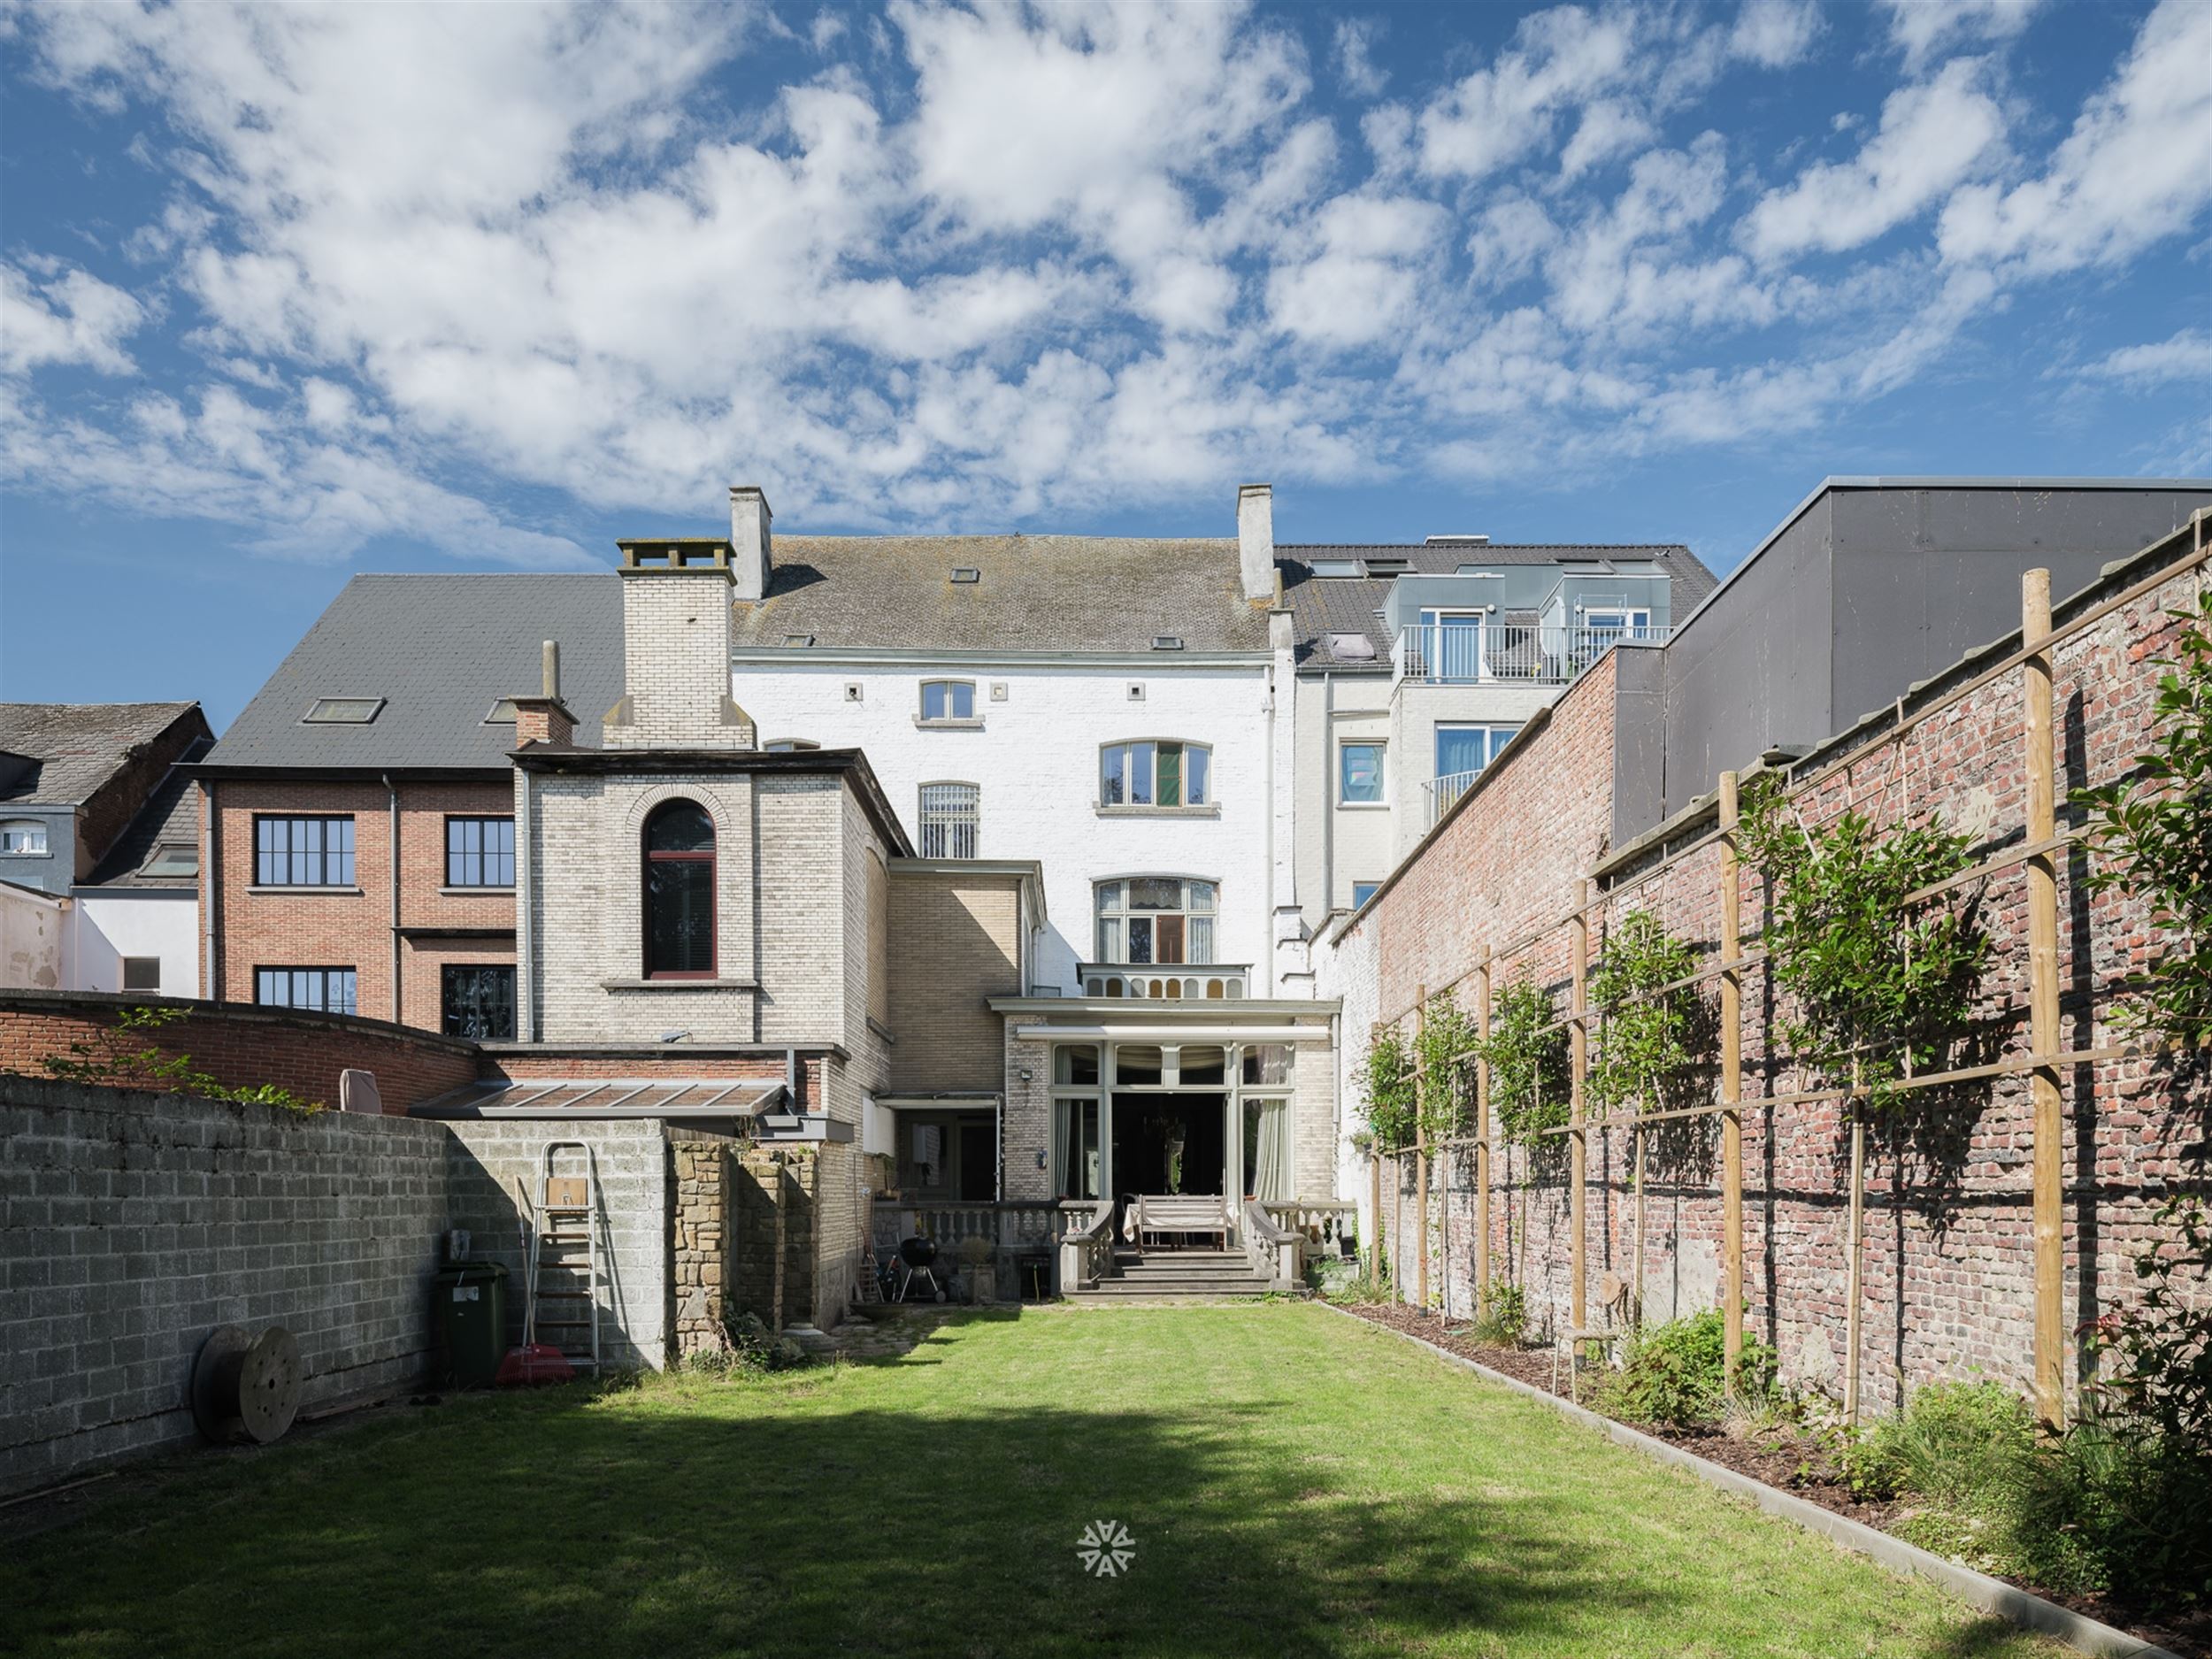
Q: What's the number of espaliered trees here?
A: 6